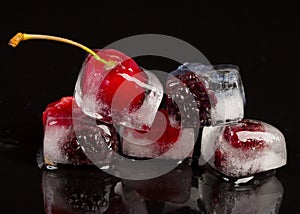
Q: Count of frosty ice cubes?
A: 5